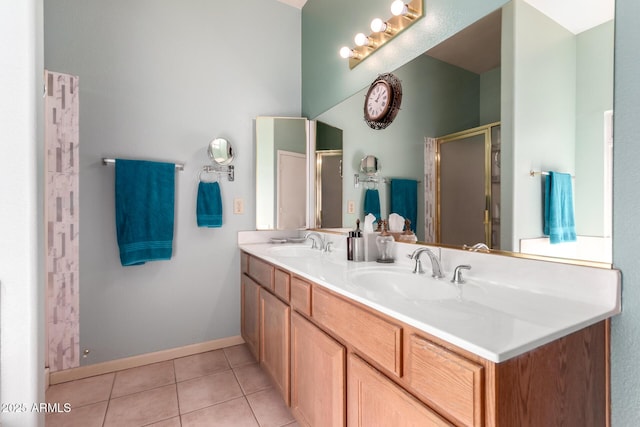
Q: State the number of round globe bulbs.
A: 4